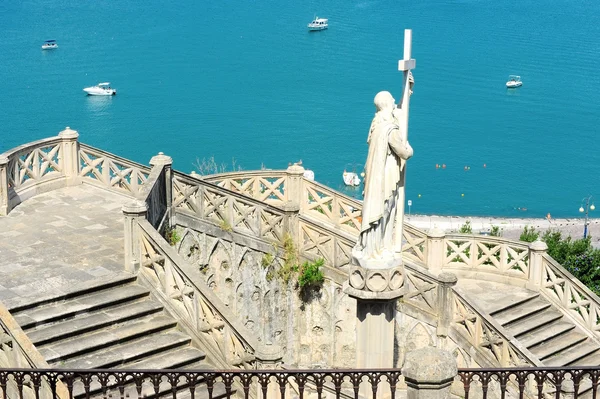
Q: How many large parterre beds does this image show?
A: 0